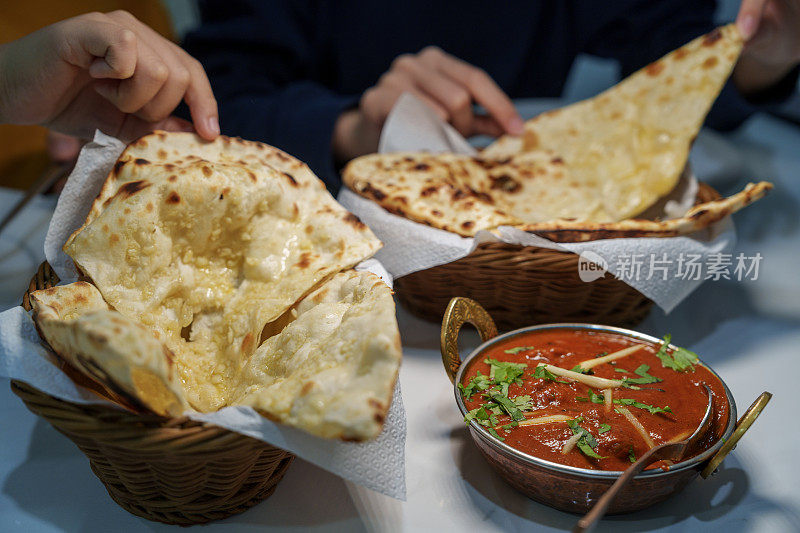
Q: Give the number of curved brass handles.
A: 2